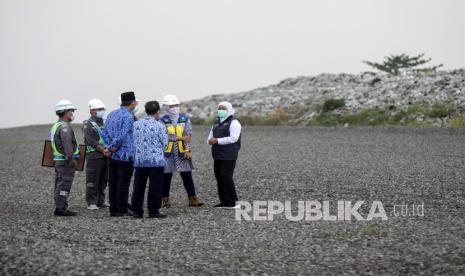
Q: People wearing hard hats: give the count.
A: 3